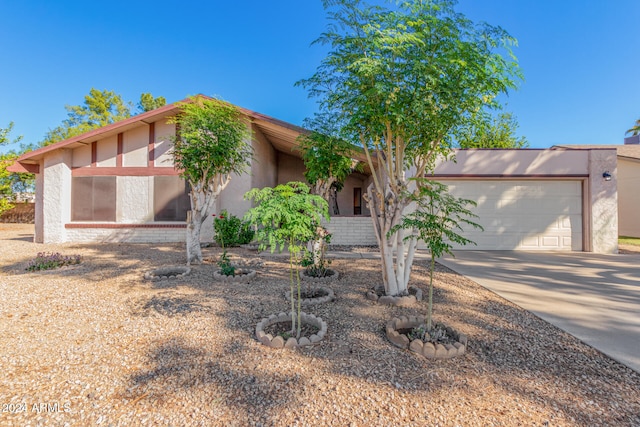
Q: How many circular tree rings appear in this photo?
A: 7